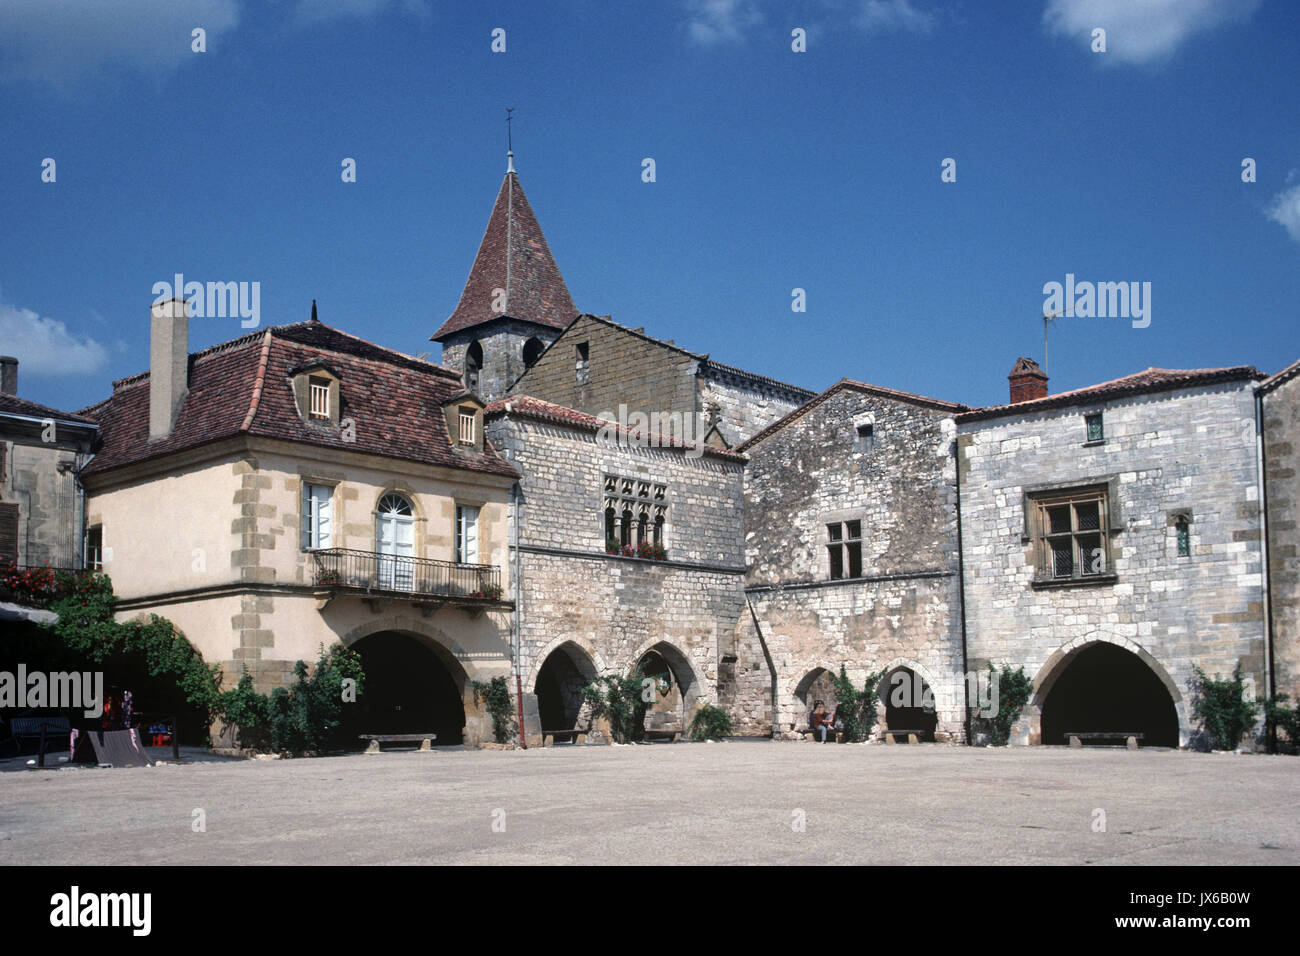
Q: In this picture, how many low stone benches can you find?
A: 6